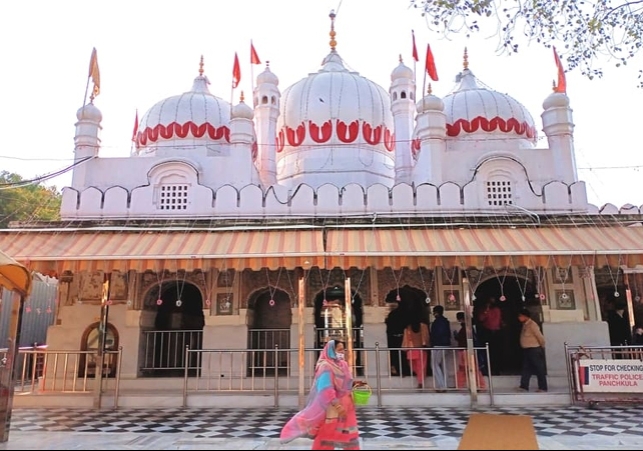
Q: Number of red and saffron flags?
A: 7